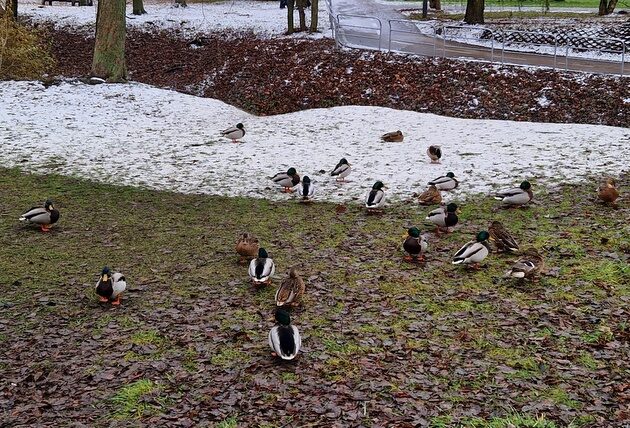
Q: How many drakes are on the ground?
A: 15